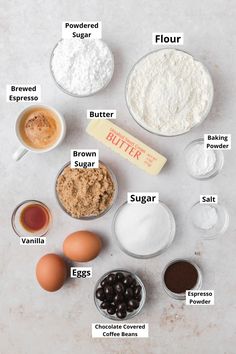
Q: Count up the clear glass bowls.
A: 9